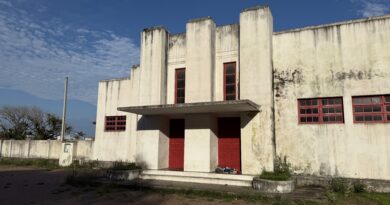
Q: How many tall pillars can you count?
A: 3